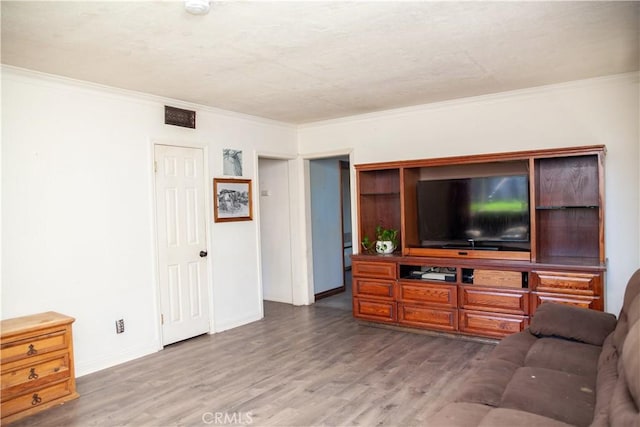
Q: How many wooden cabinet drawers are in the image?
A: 12